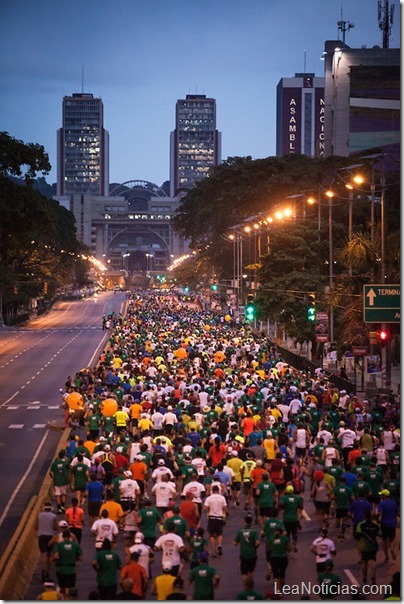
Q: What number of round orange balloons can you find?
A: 6